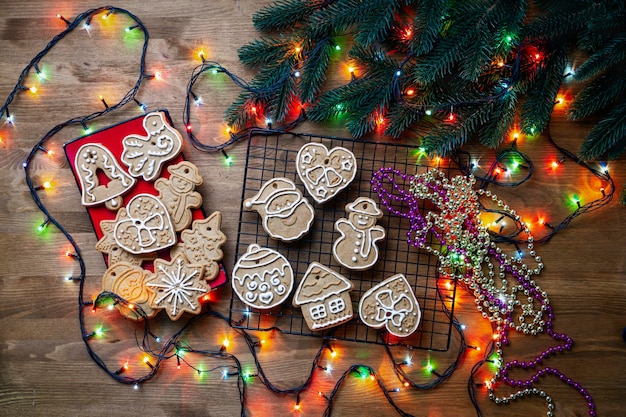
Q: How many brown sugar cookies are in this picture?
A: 14